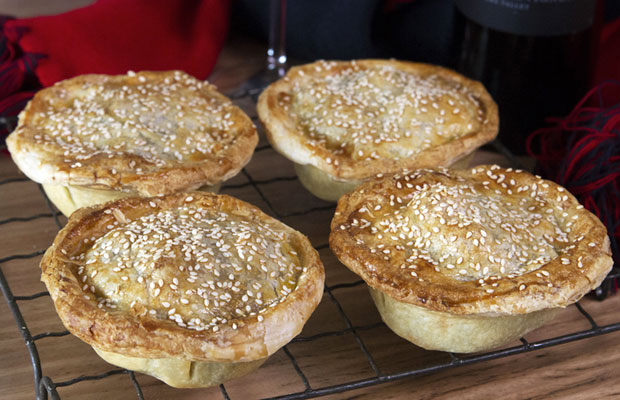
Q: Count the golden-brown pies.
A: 4